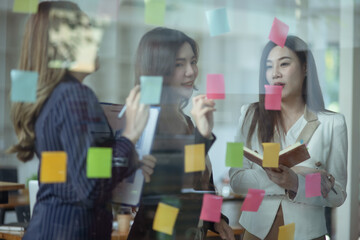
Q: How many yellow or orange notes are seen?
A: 5